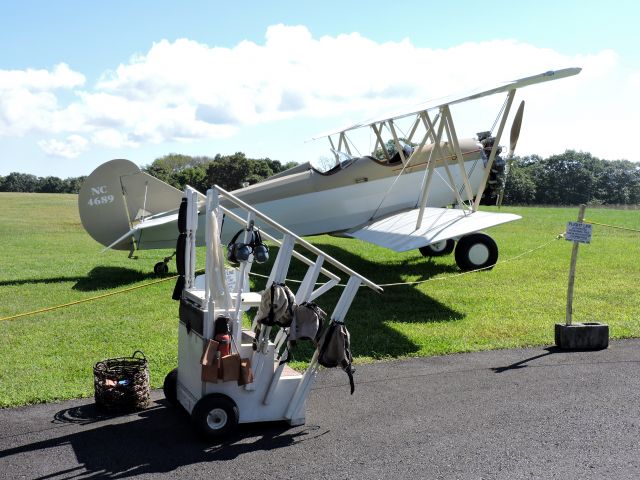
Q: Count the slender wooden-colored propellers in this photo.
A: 1